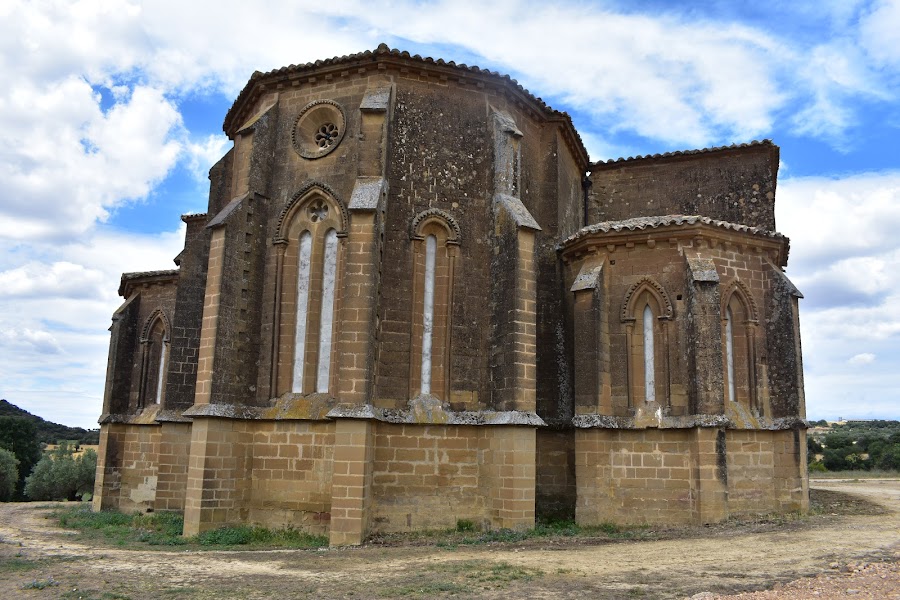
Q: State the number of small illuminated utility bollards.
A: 0